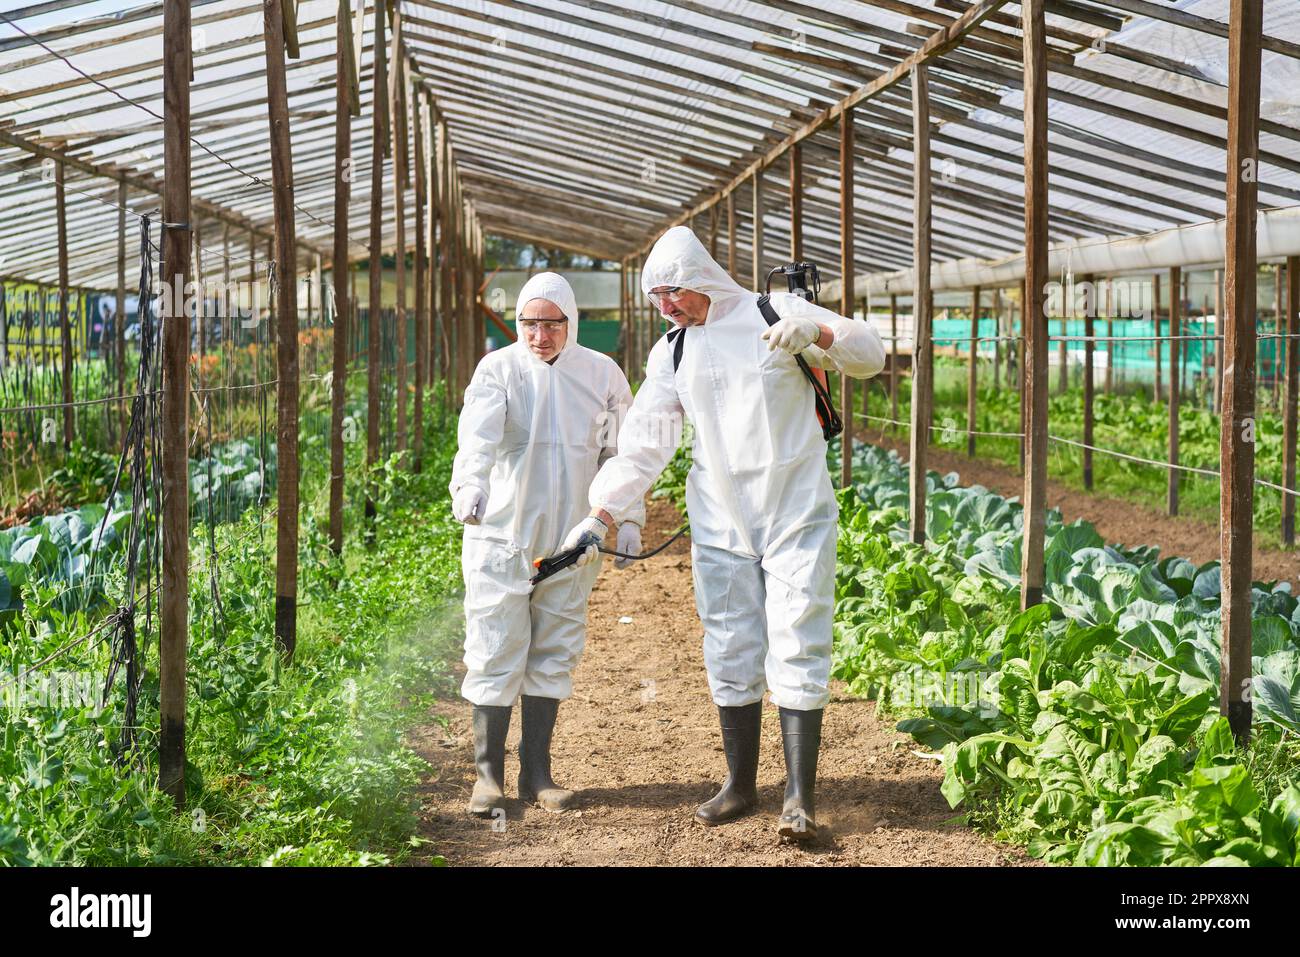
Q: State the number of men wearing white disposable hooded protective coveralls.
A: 2